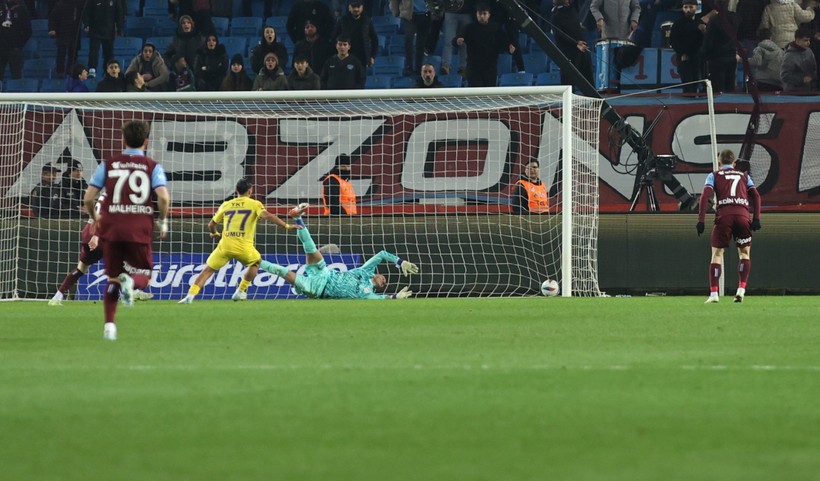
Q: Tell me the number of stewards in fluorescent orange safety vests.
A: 2